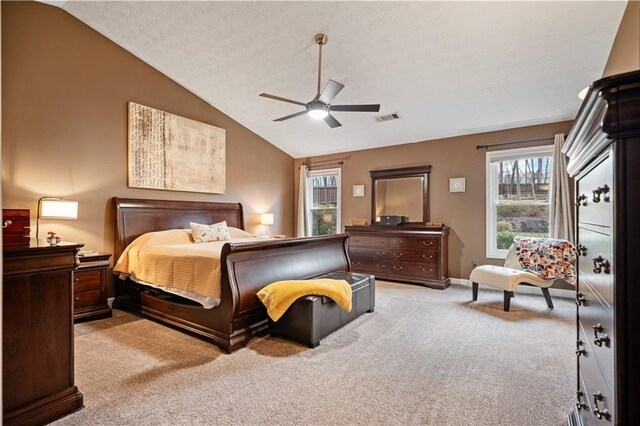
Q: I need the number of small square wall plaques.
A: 2